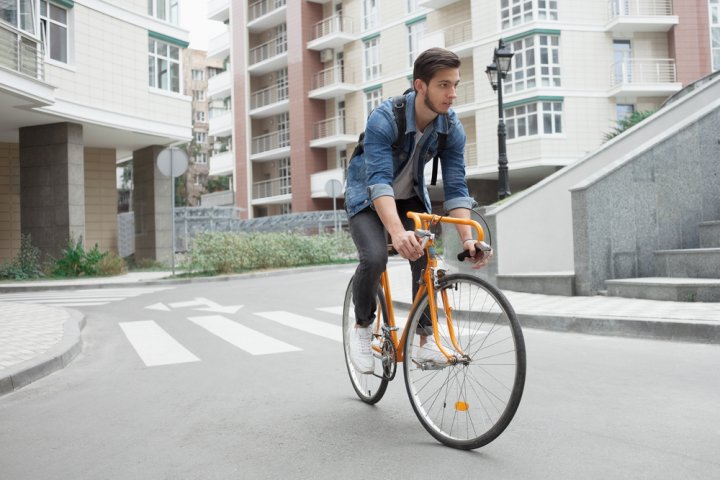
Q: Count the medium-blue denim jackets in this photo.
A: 1